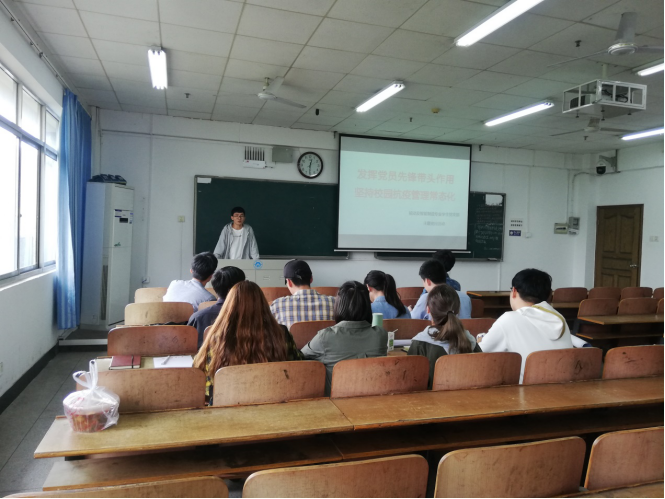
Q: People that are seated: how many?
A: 10